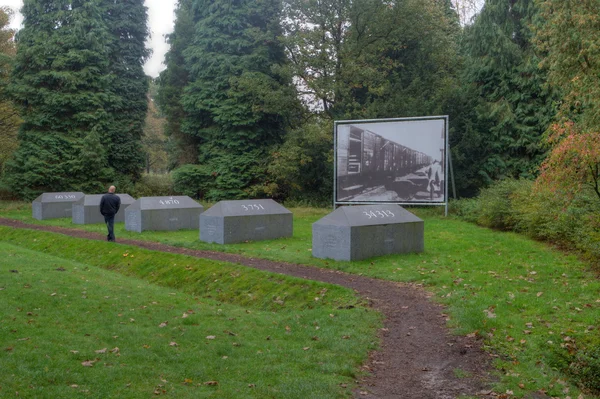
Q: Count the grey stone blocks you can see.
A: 5